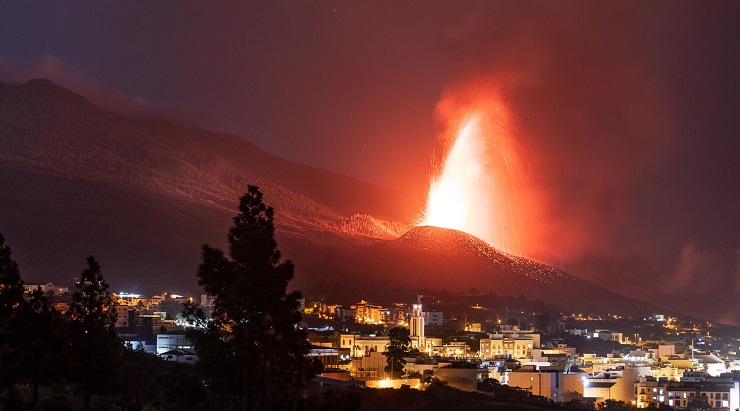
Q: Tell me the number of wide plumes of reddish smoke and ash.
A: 1